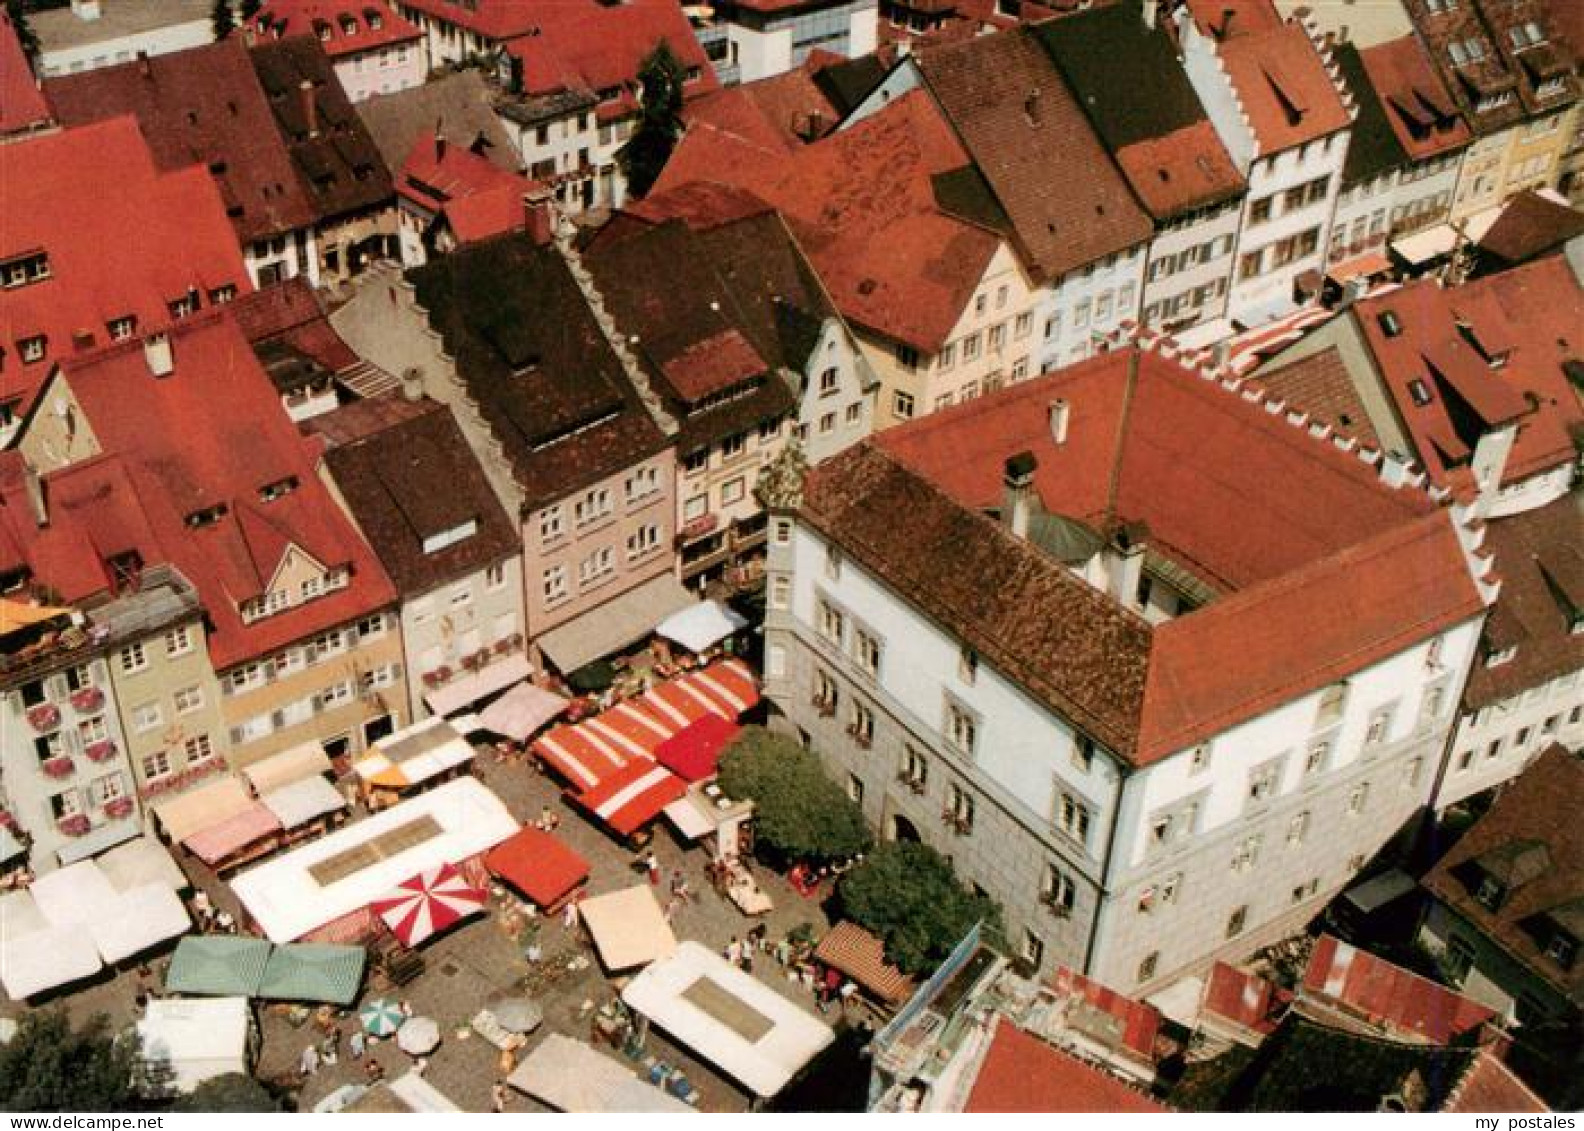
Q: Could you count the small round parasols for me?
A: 3